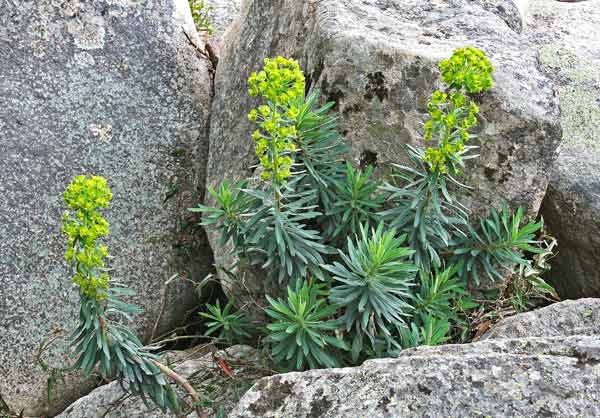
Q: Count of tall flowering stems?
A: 3